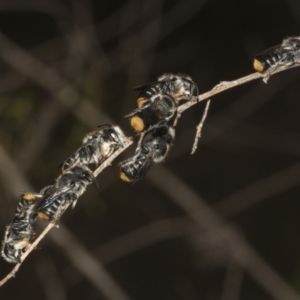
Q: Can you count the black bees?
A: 7